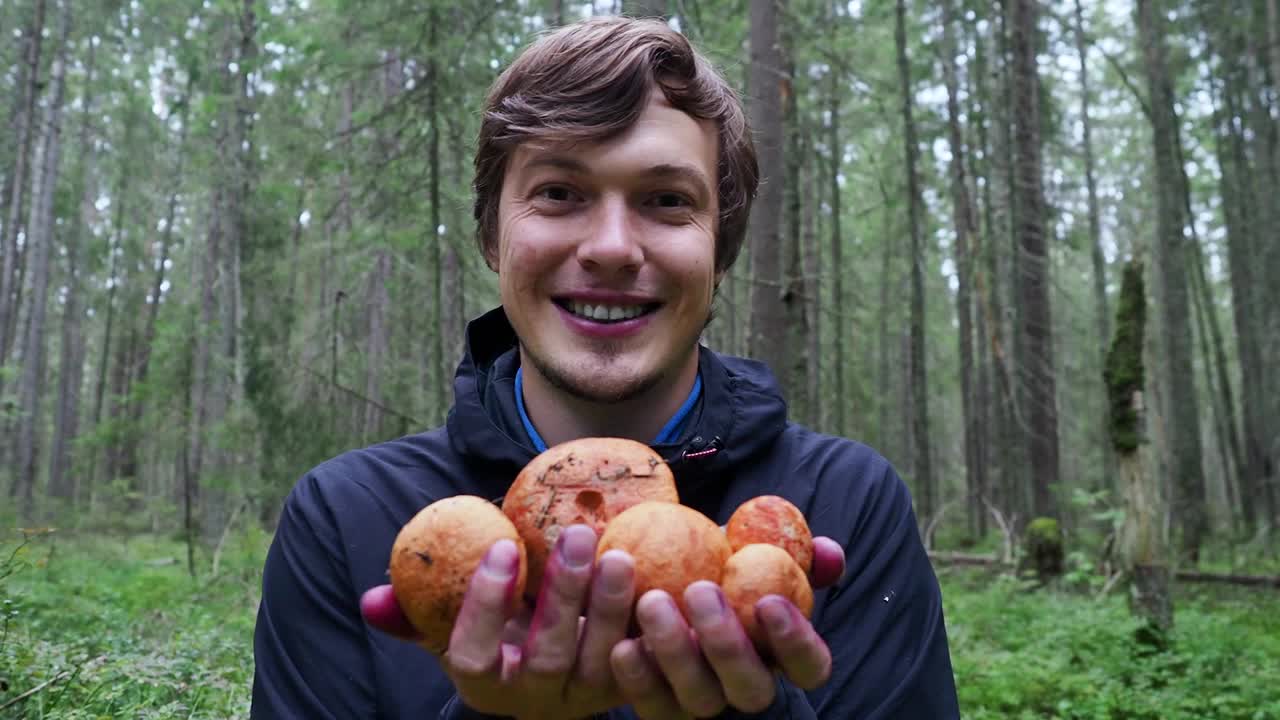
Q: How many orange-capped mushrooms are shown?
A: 5